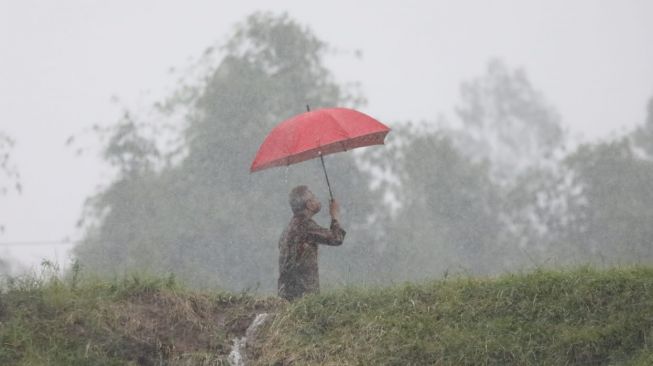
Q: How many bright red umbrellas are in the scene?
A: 1